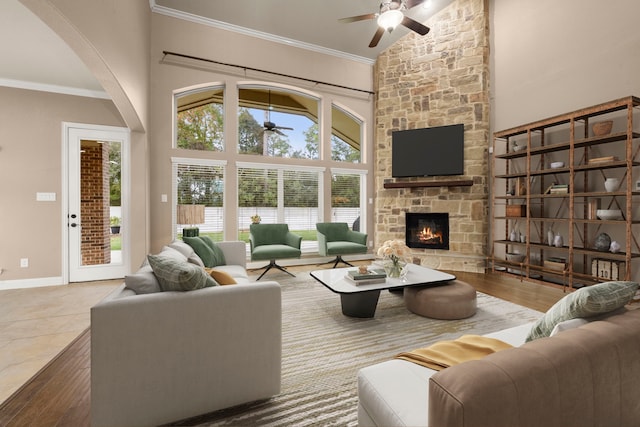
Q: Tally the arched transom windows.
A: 3